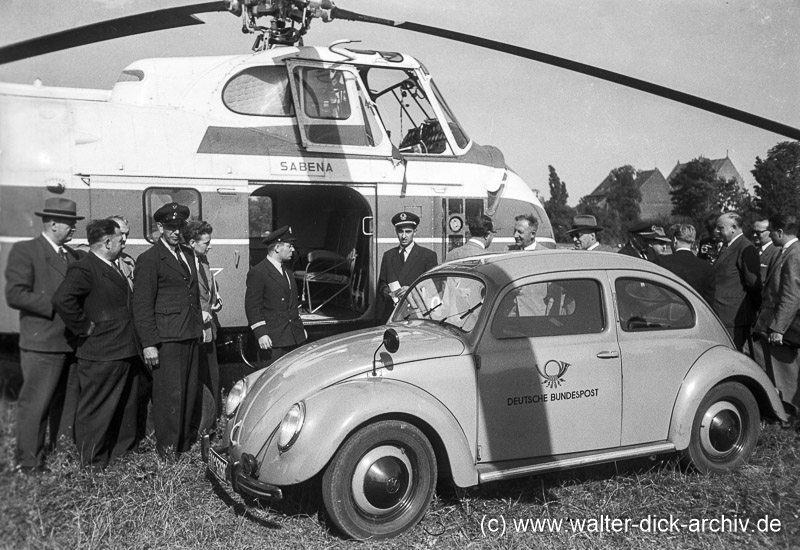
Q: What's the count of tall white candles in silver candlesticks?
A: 0